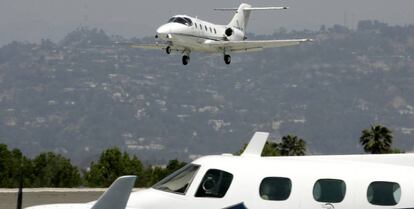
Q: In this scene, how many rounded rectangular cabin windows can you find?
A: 3